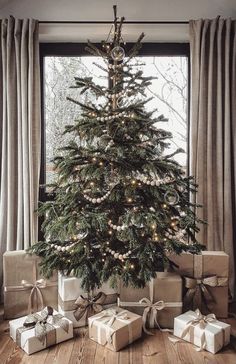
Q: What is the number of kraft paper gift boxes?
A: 4